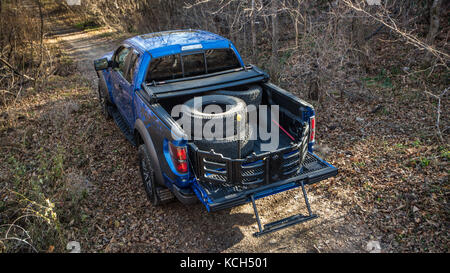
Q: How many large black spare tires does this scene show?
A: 3